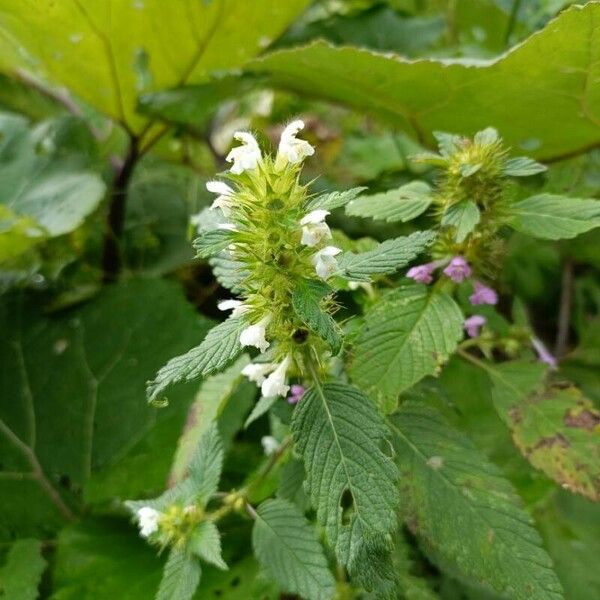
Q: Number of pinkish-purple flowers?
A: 6